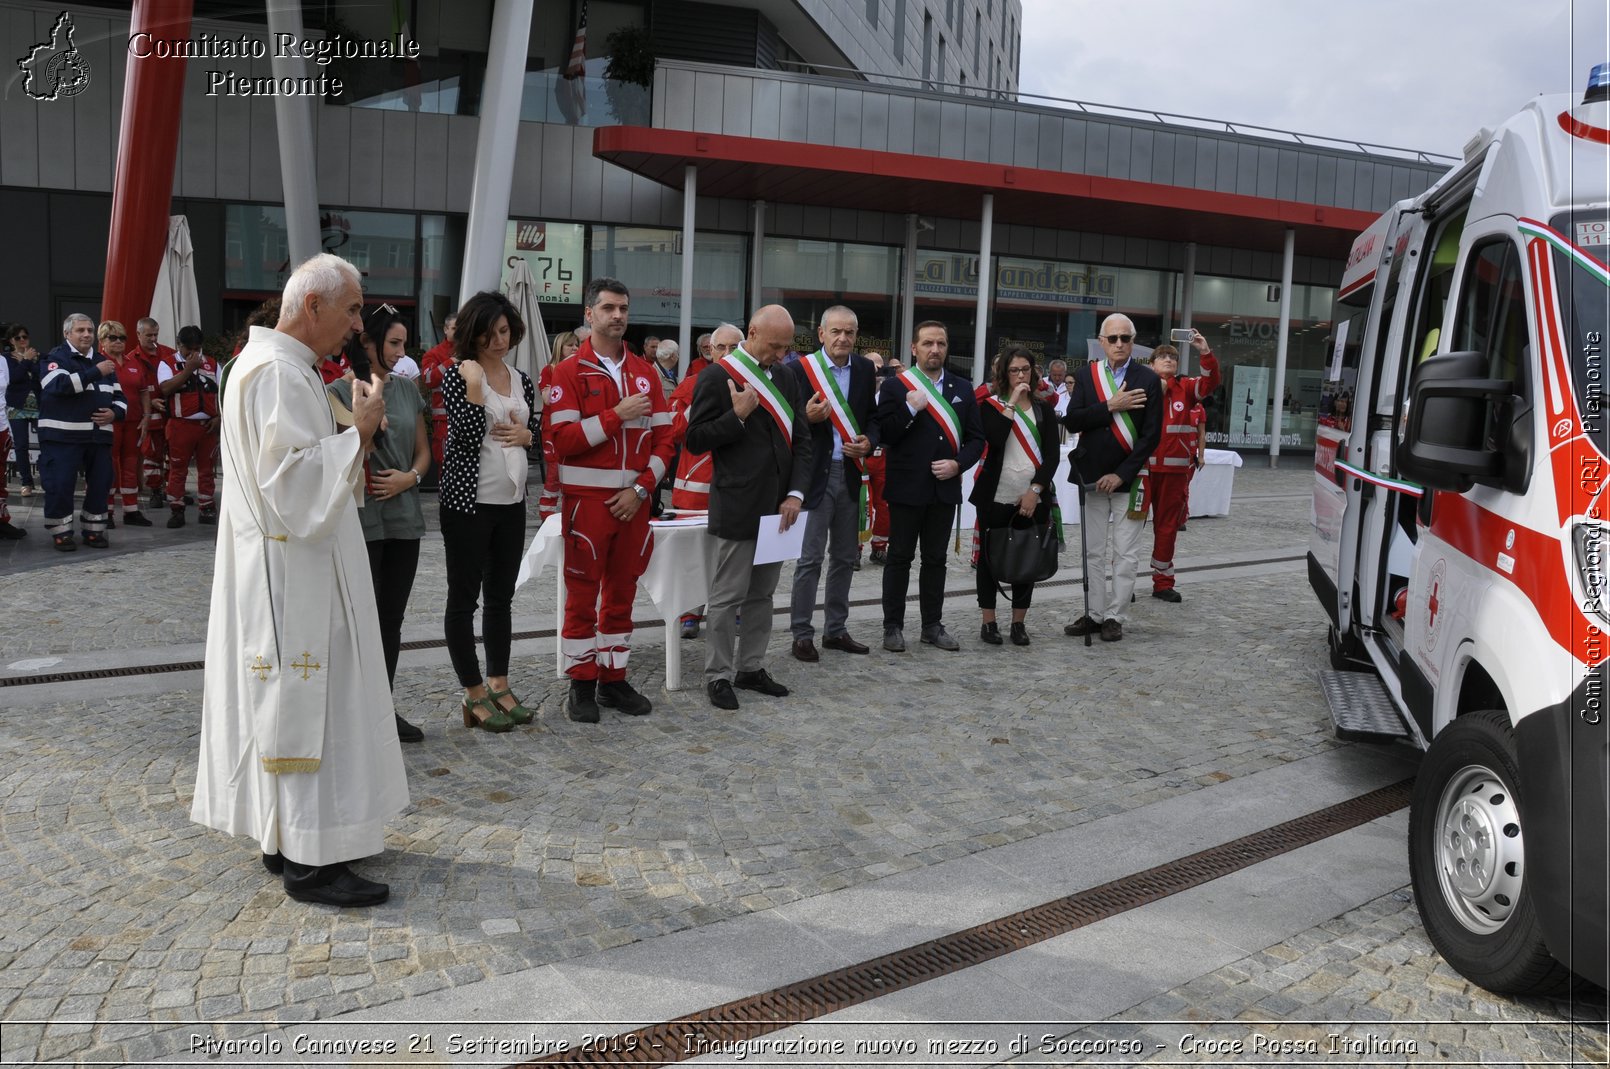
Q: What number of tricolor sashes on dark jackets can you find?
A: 5